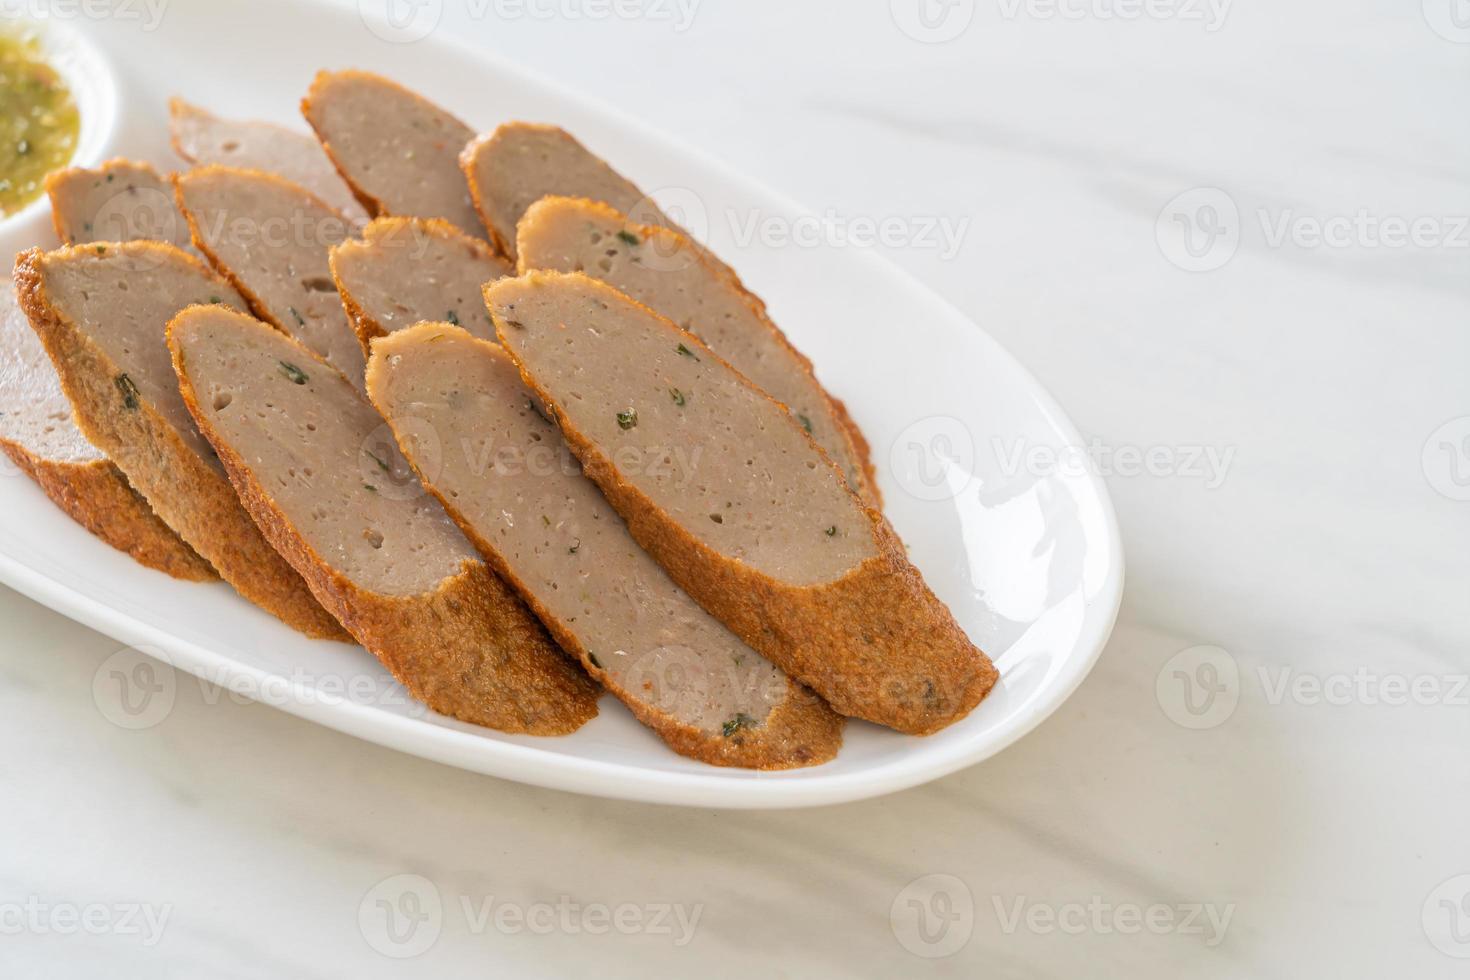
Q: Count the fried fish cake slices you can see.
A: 12